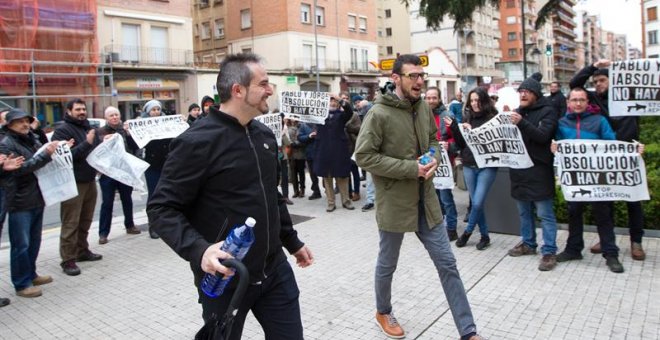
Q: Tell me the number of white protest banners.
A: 9